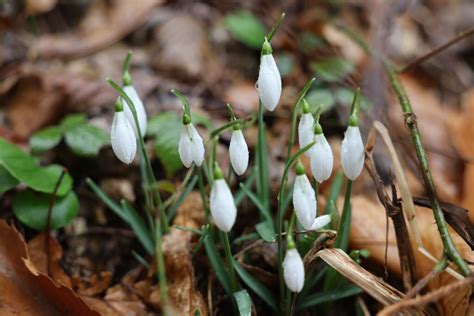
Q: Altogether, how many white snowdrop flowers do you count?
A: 11